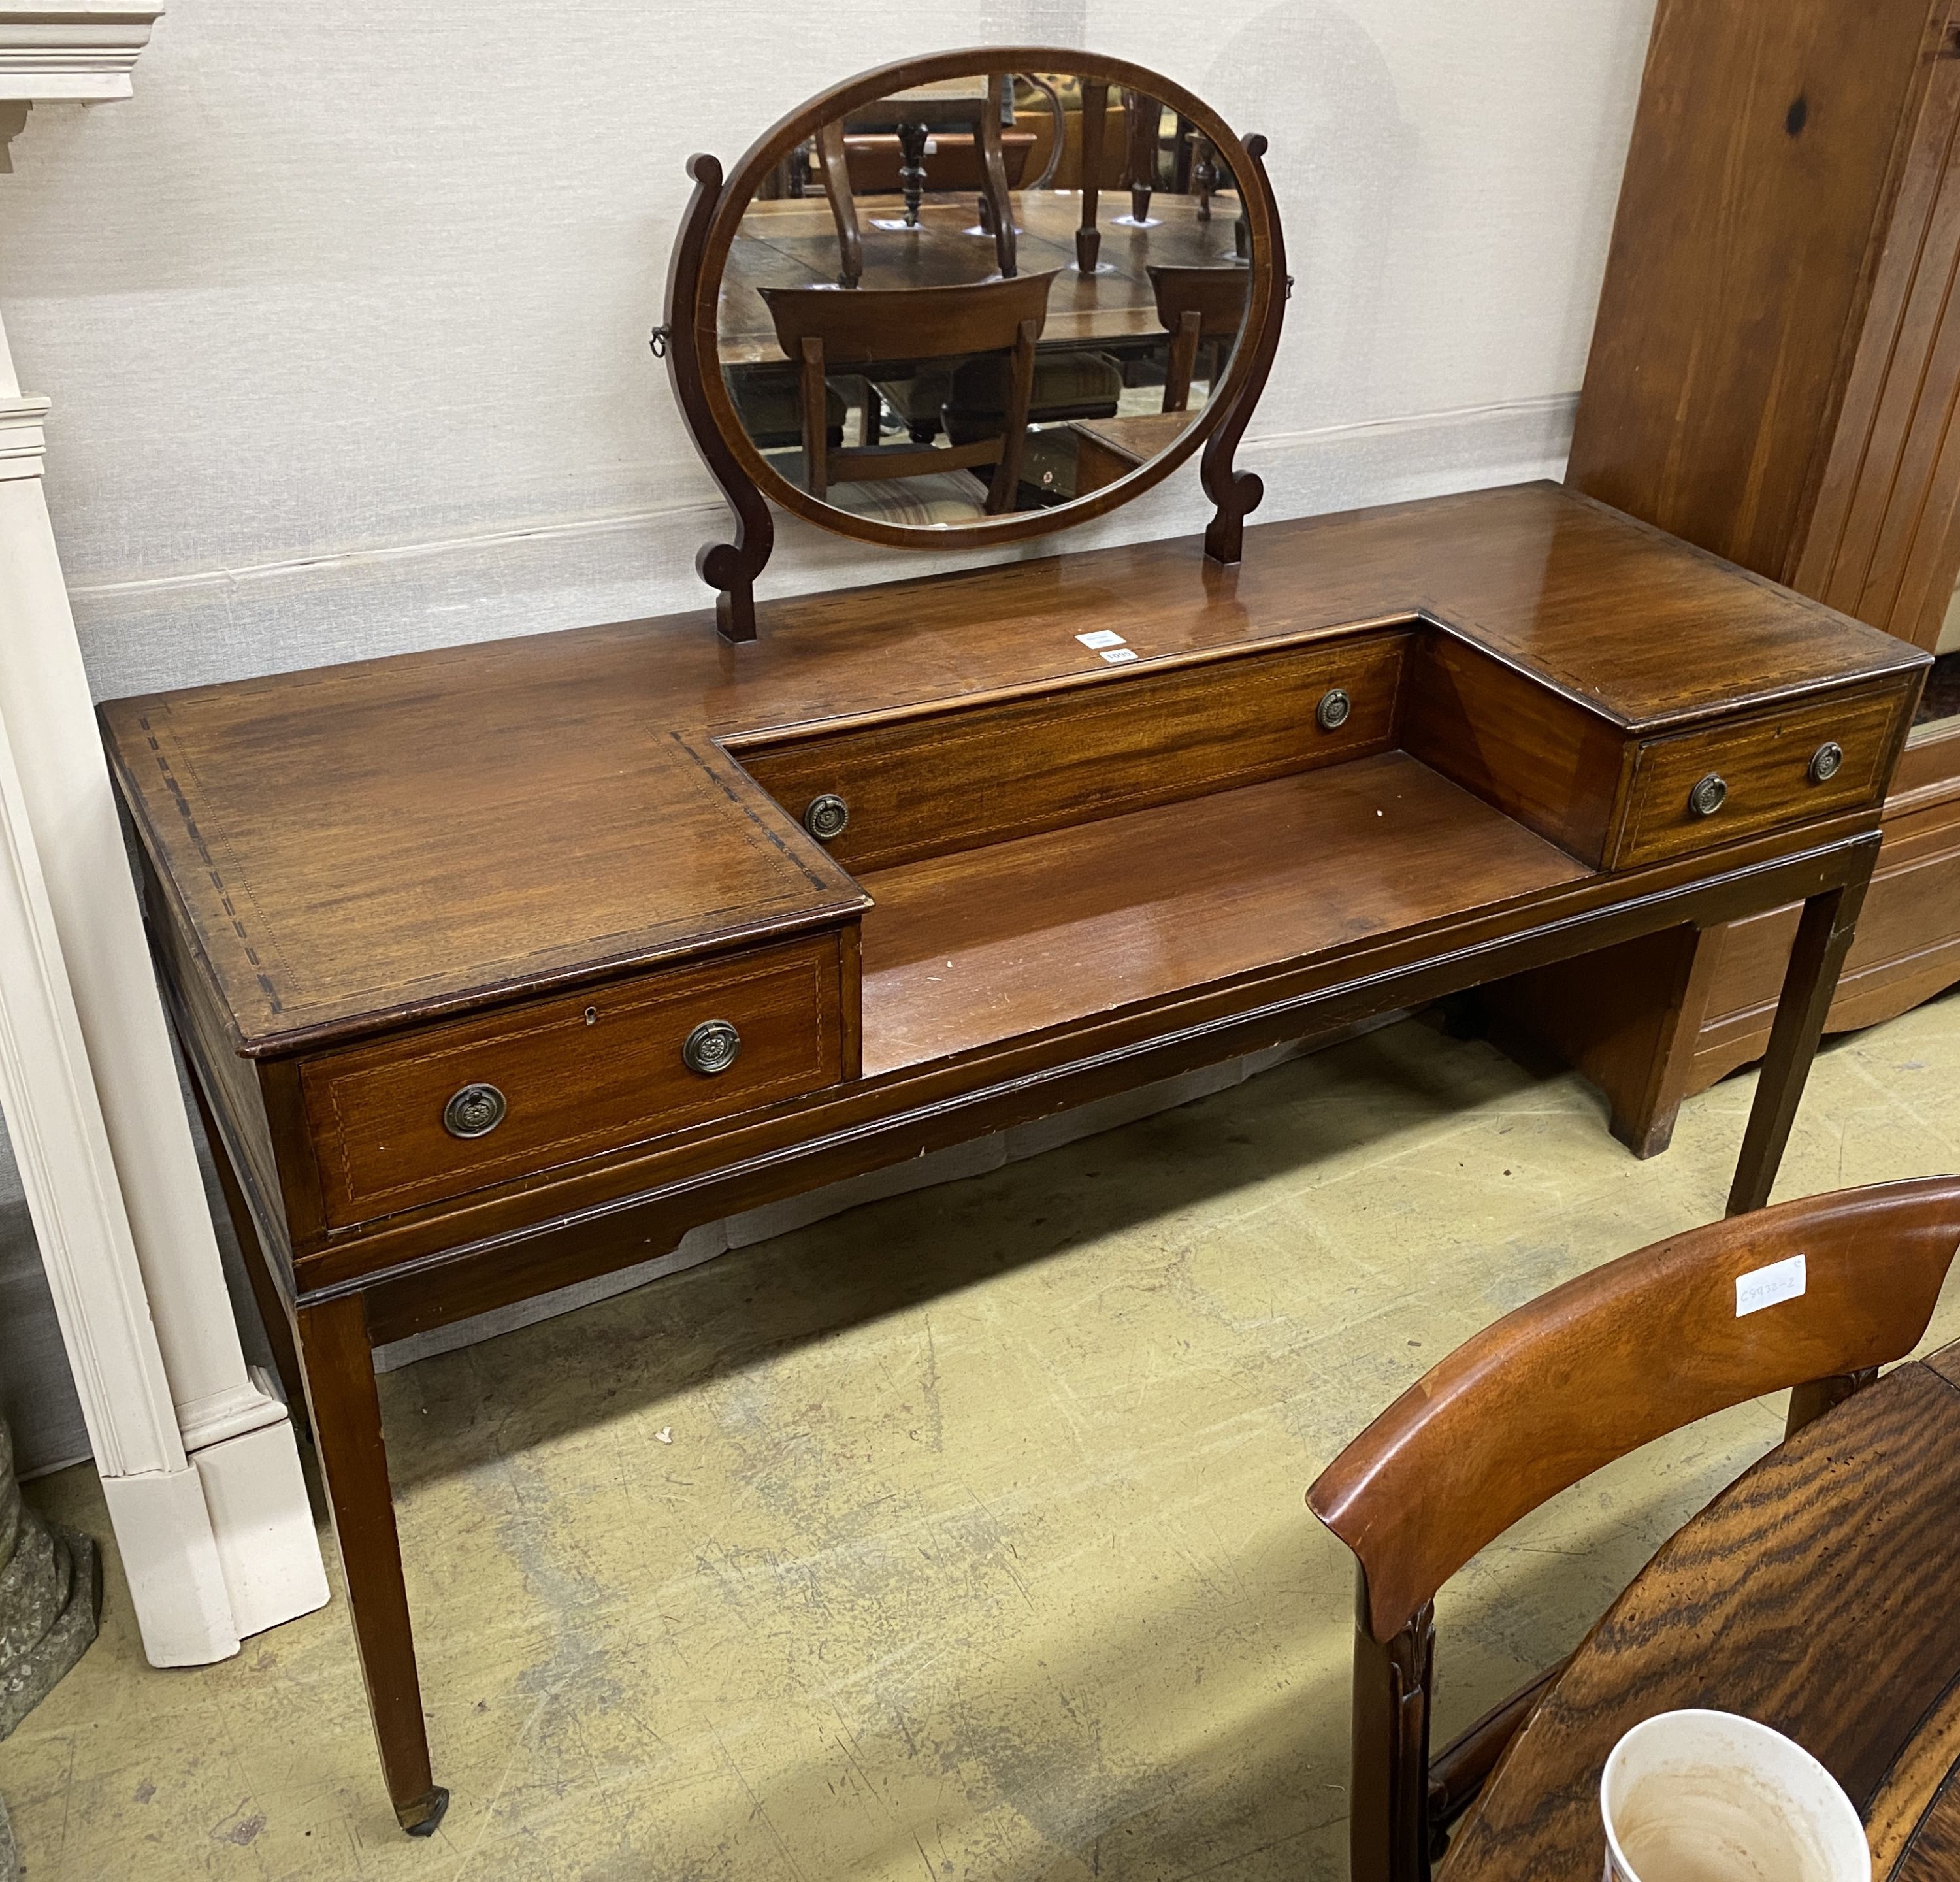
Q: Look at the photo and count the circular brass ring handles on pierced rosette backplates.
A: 6